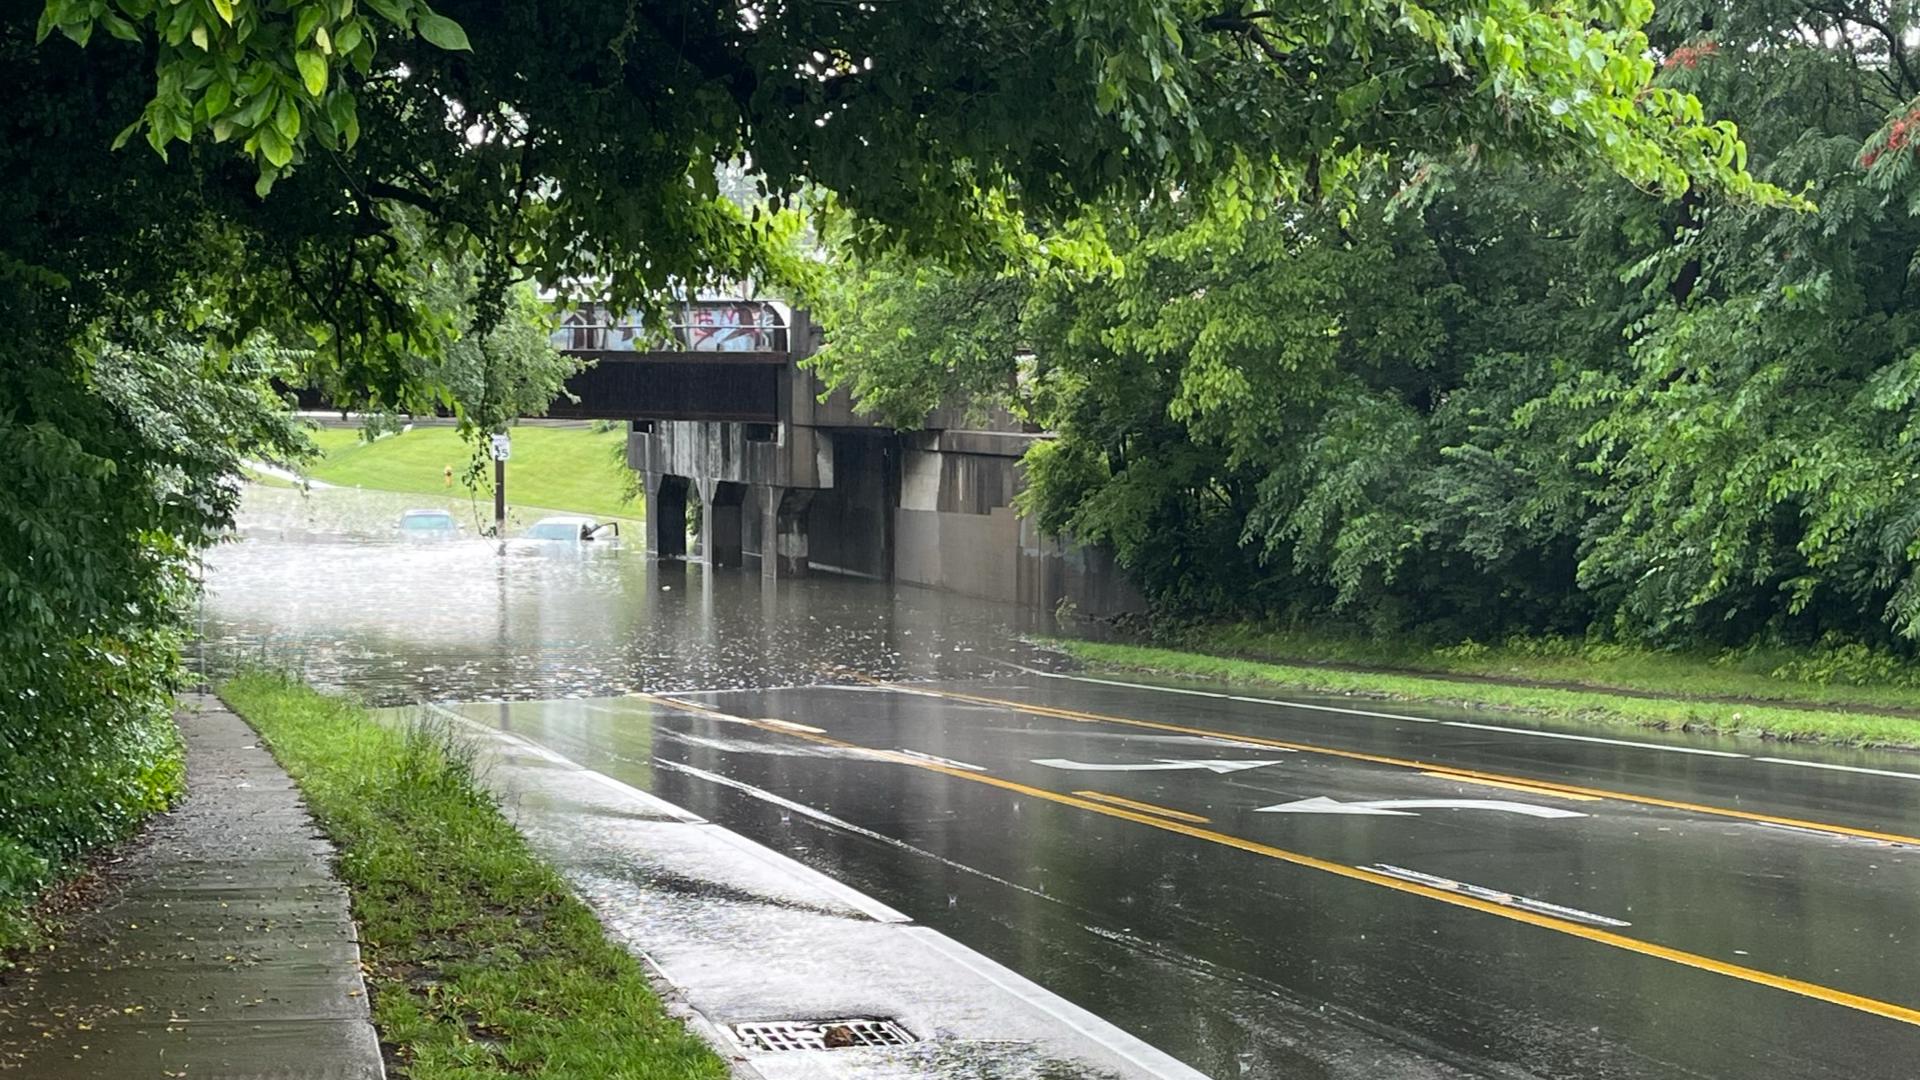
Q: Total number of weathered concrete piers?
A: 3